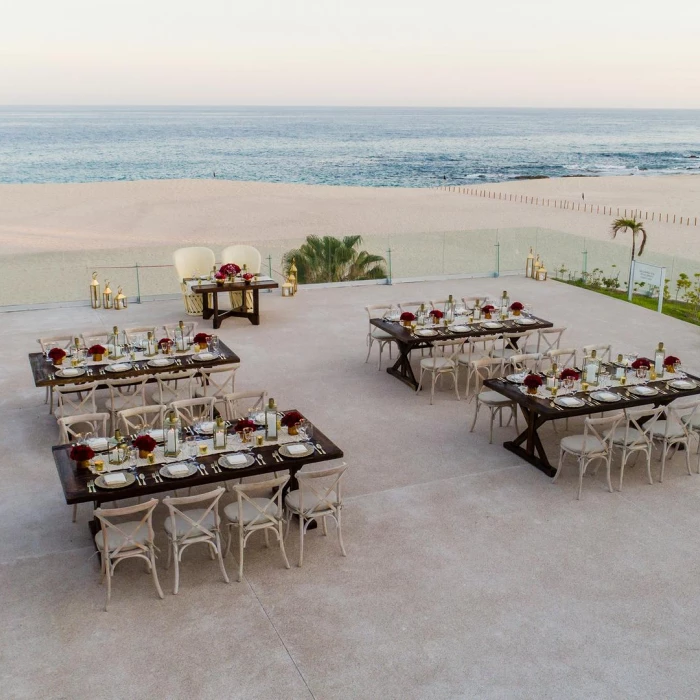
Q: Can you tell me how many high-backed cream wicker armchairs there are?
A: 2